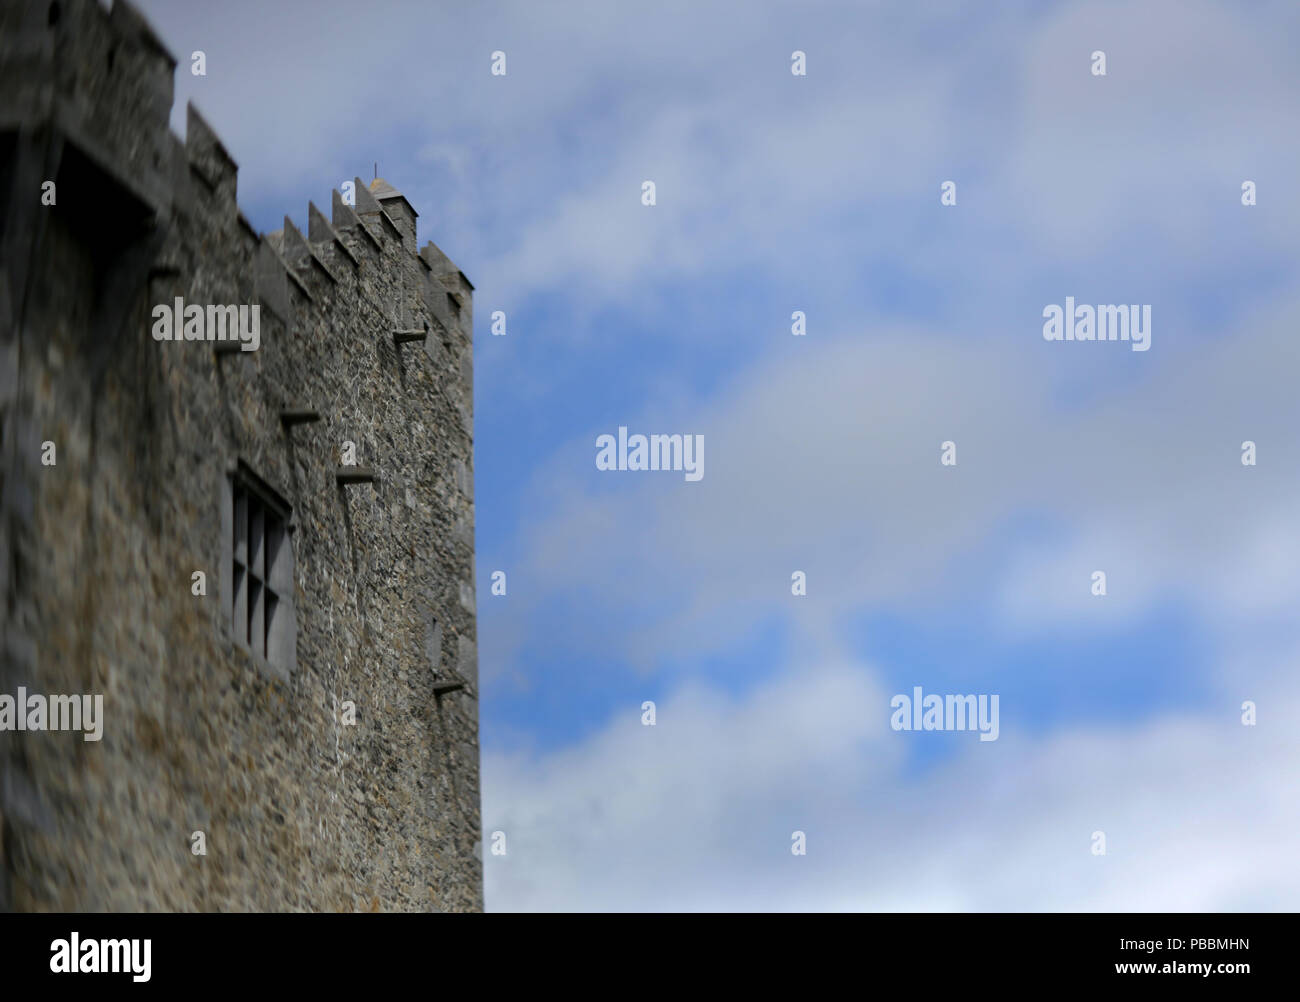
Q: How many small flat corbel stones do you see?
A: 6